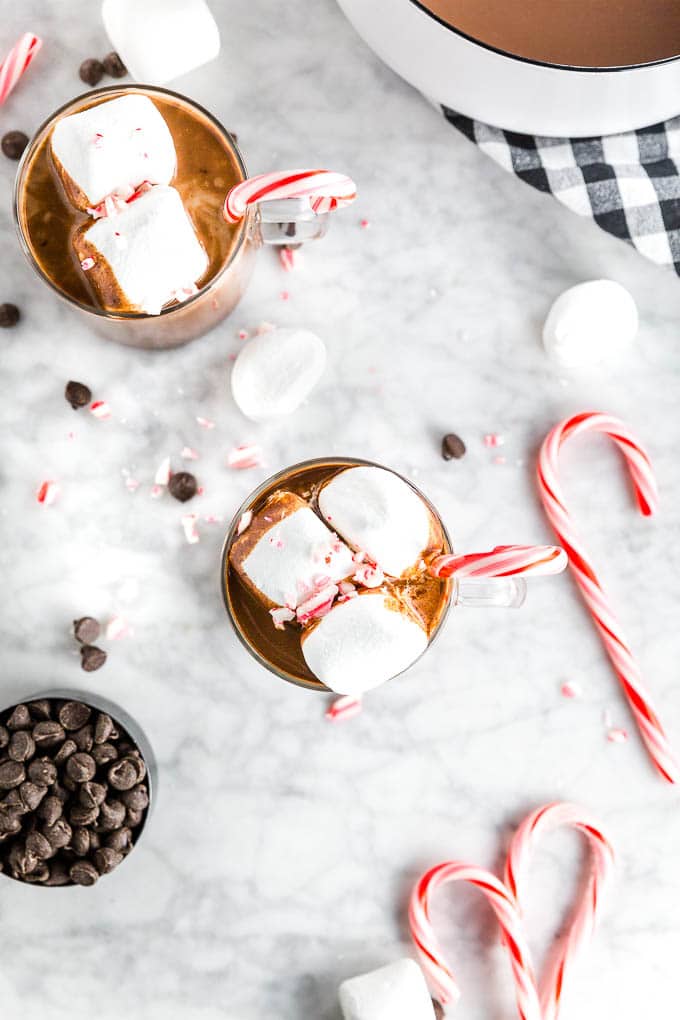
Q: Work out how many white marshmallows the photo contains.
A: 9